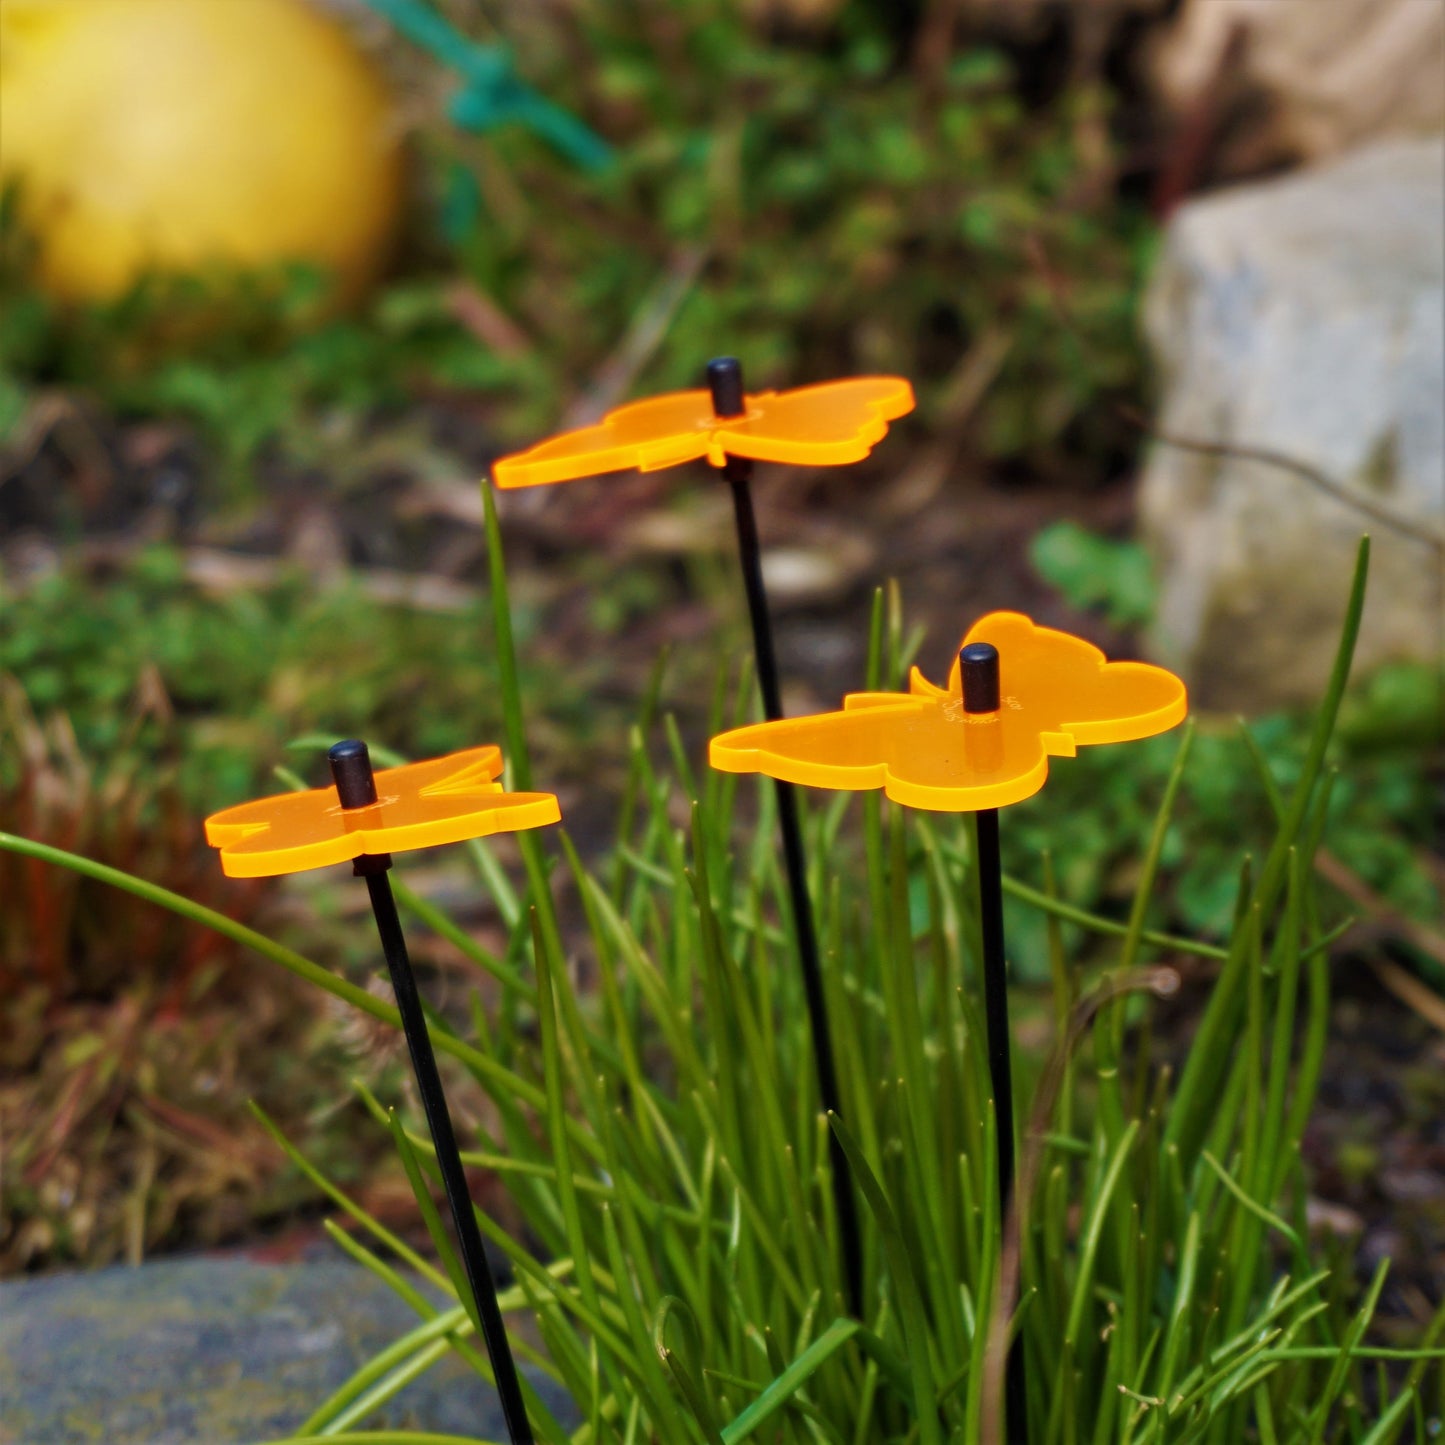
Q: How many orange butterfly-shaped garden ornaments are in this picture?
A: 3